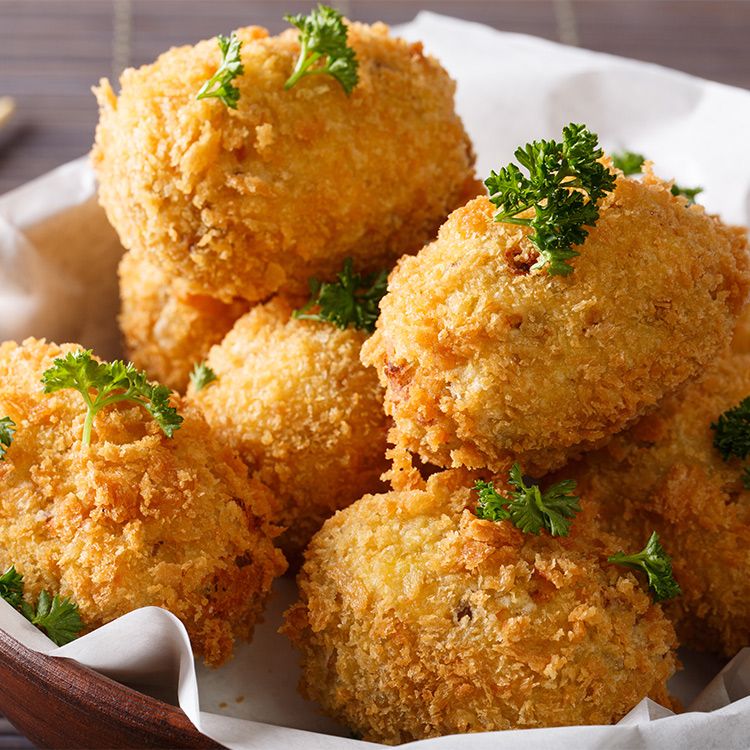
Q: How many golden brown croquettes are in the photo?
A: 7